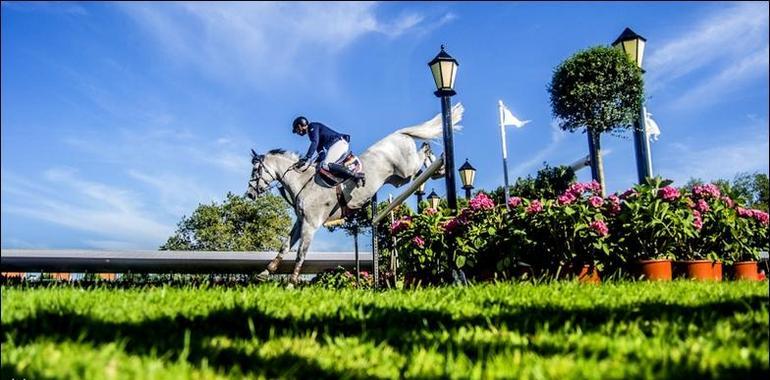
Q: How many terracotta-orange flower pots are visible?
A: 4